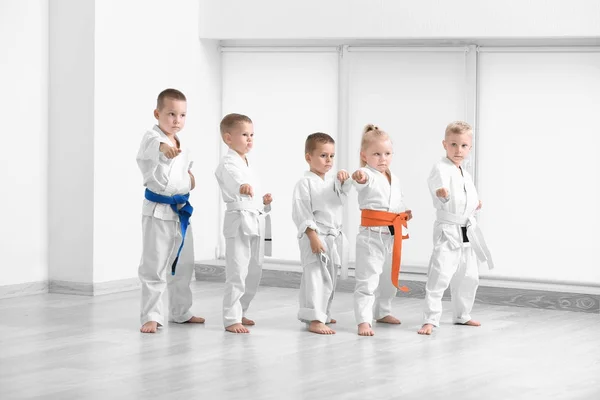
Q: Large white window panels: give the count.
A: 3